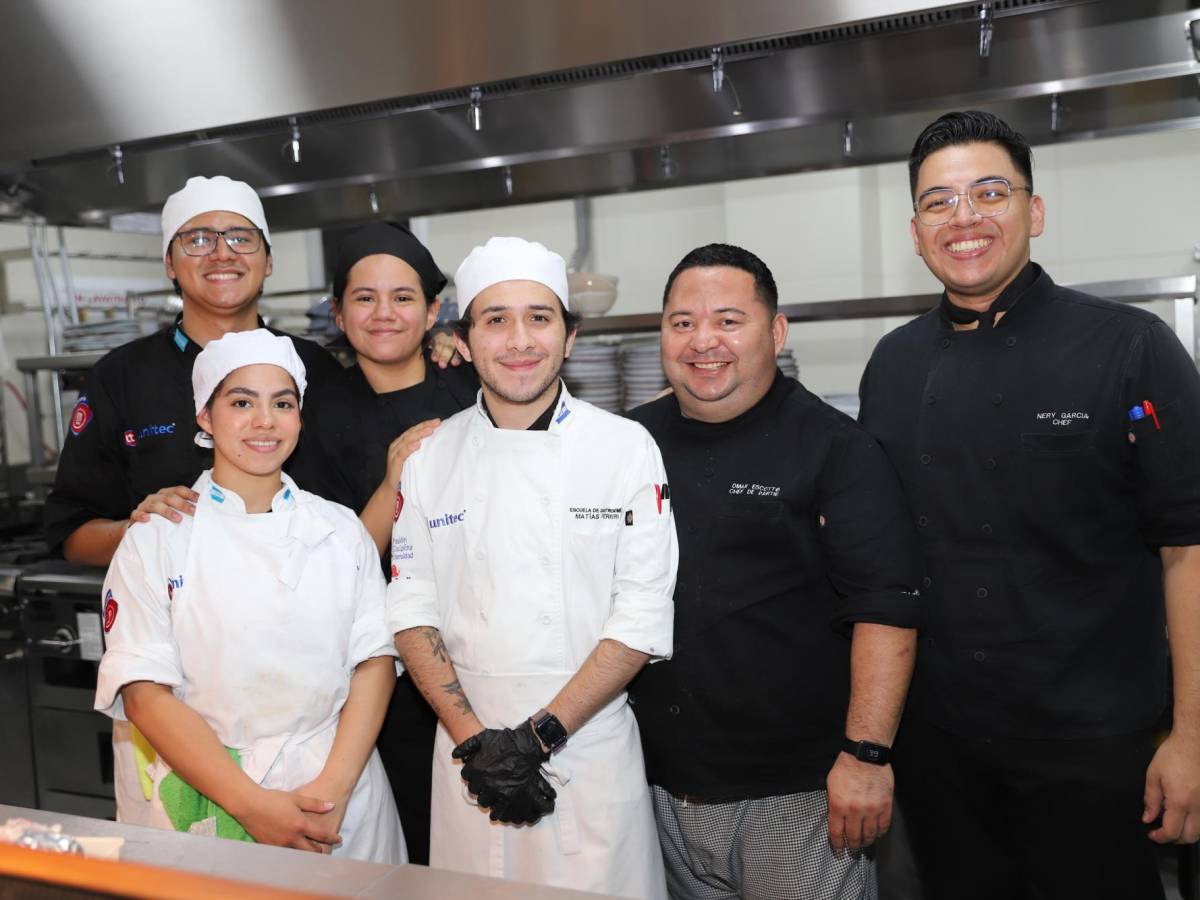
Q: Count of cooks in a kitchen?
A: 6